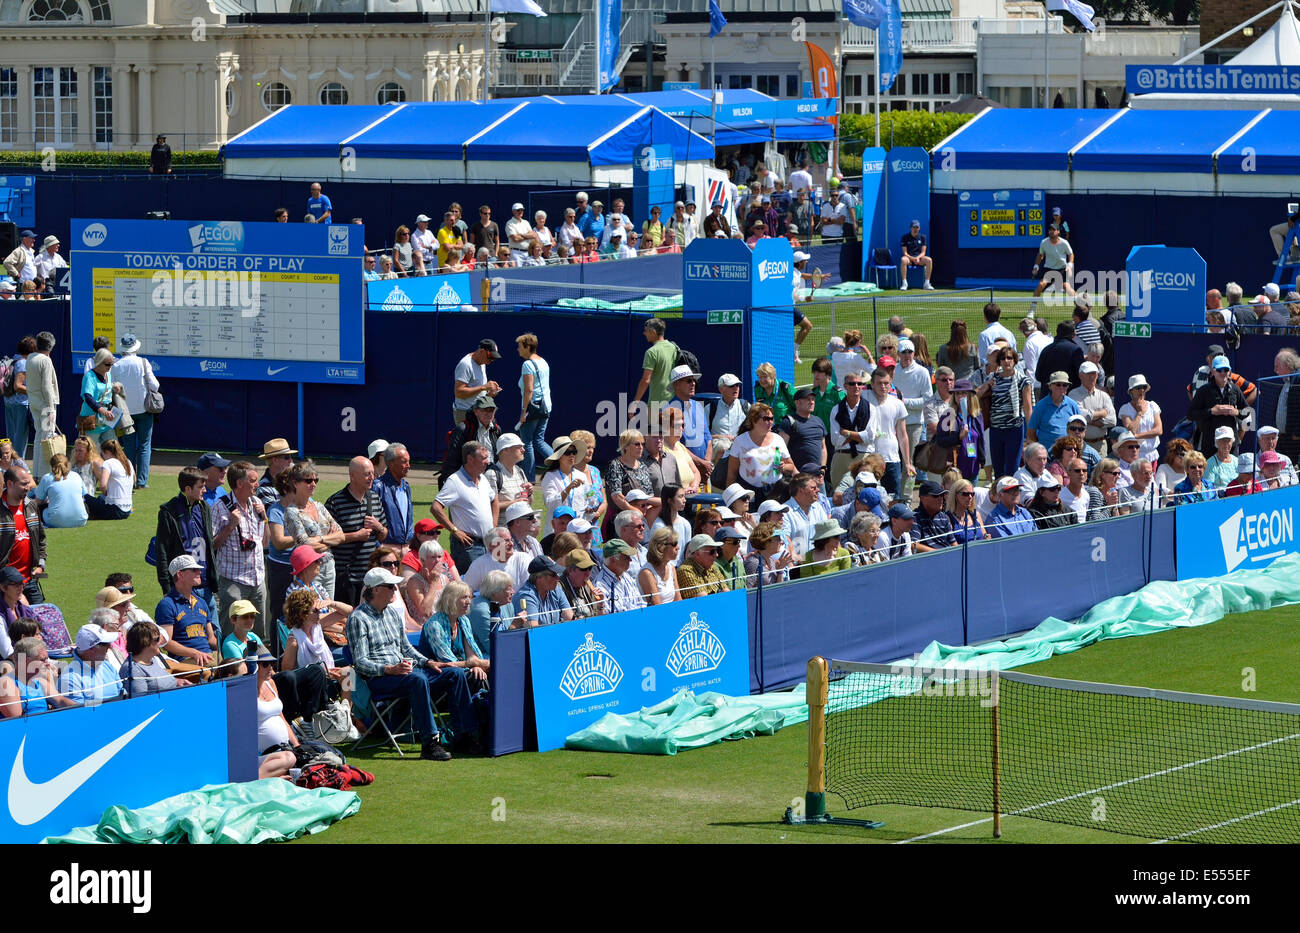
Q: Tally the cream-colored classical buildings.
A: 1